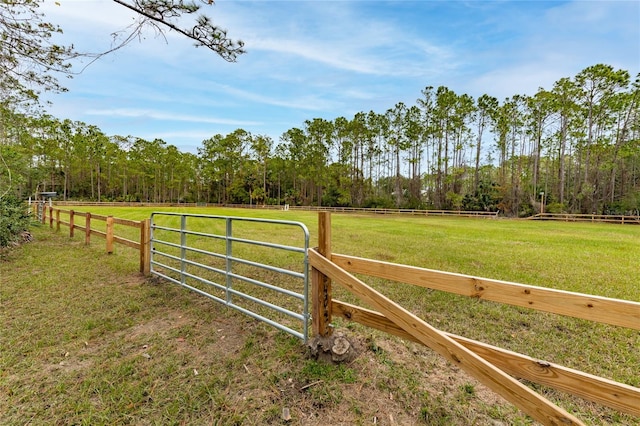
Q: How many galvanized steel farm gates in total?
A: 1